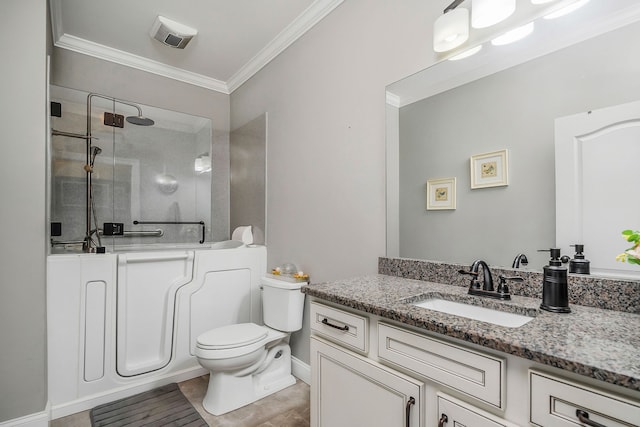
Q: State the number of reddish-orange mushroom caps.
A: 0